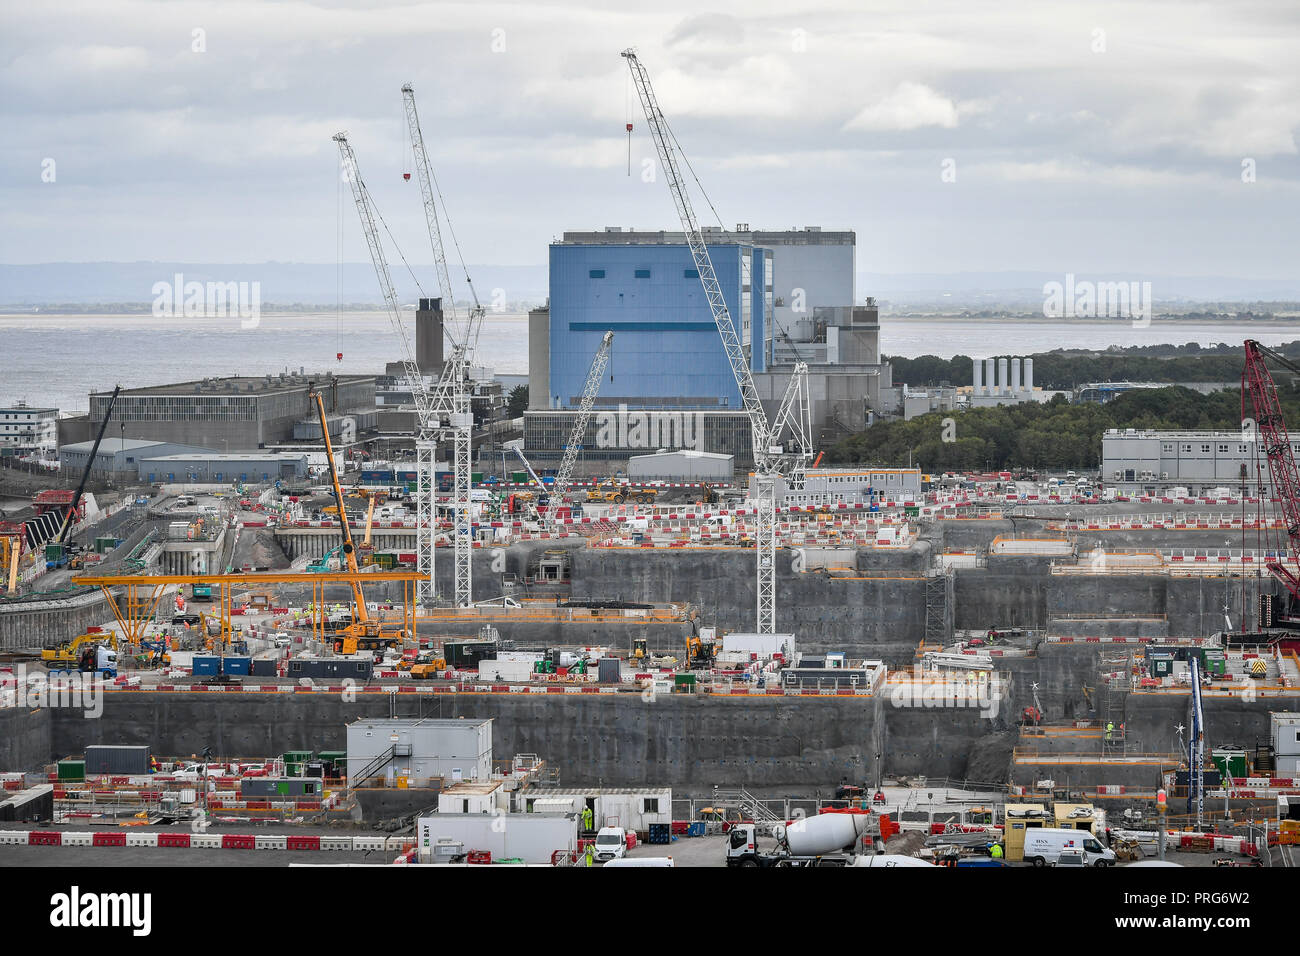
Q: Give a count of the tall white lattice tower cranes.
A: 3